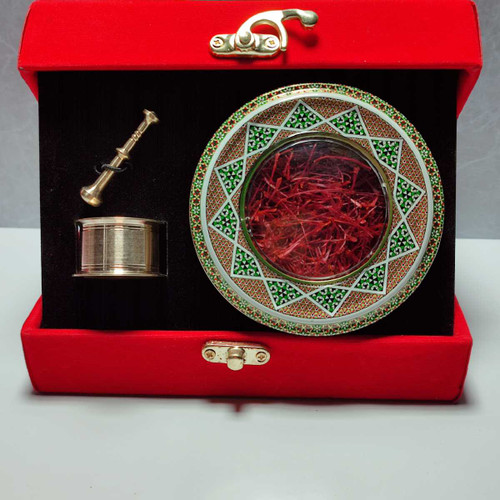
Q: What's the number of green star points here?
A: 12